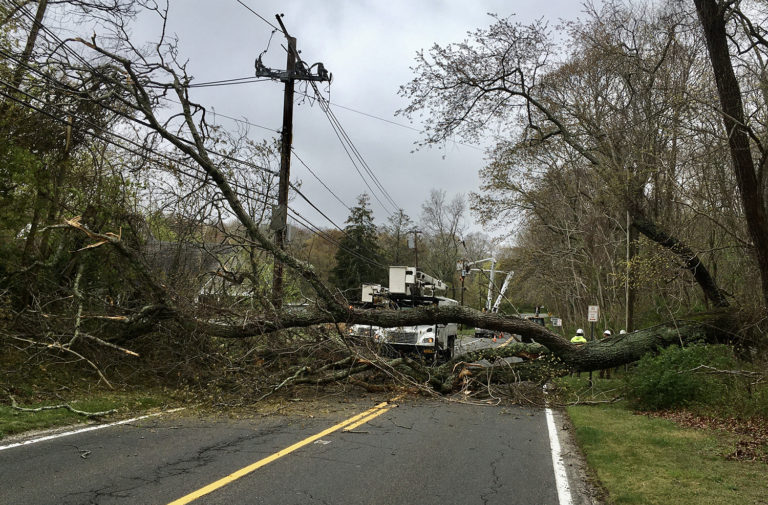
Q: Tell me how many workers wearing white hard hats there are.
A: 3